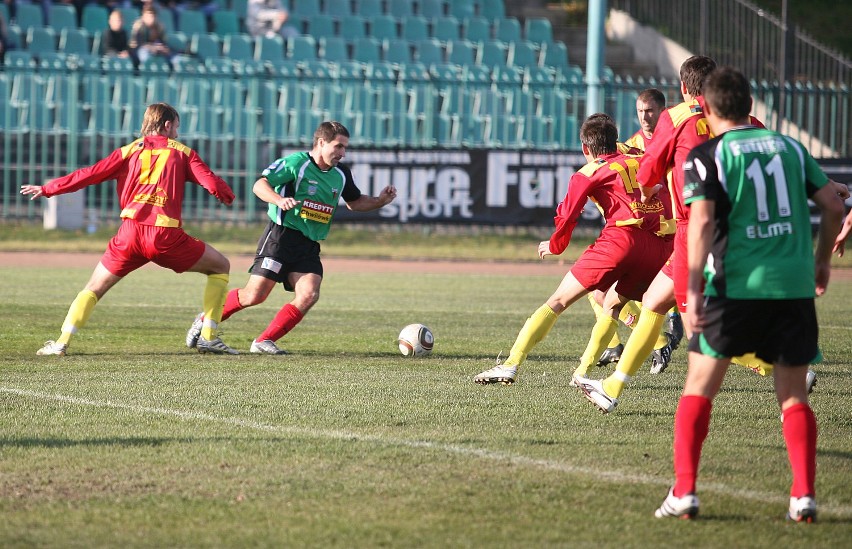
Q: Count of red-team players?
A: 4